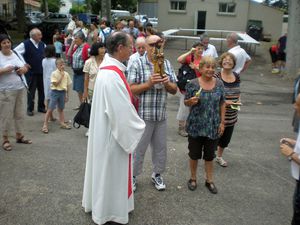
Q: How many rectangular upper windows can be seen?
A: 2